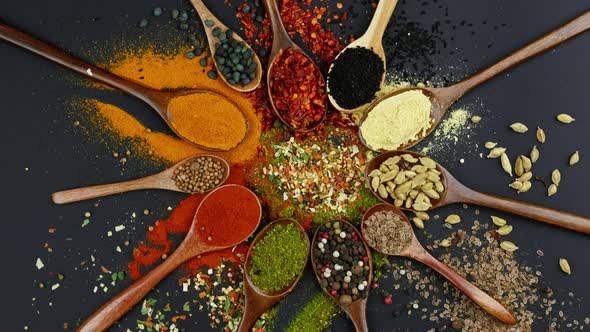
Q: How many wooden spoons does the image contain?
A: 11